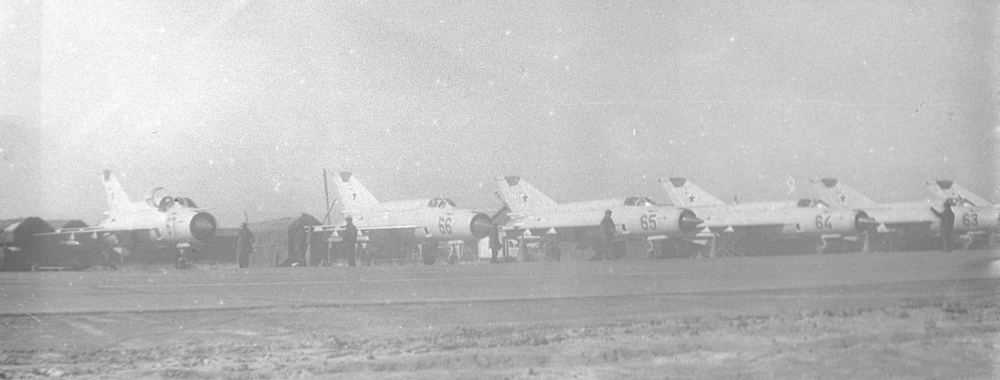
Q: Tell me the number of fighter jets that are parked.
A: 6